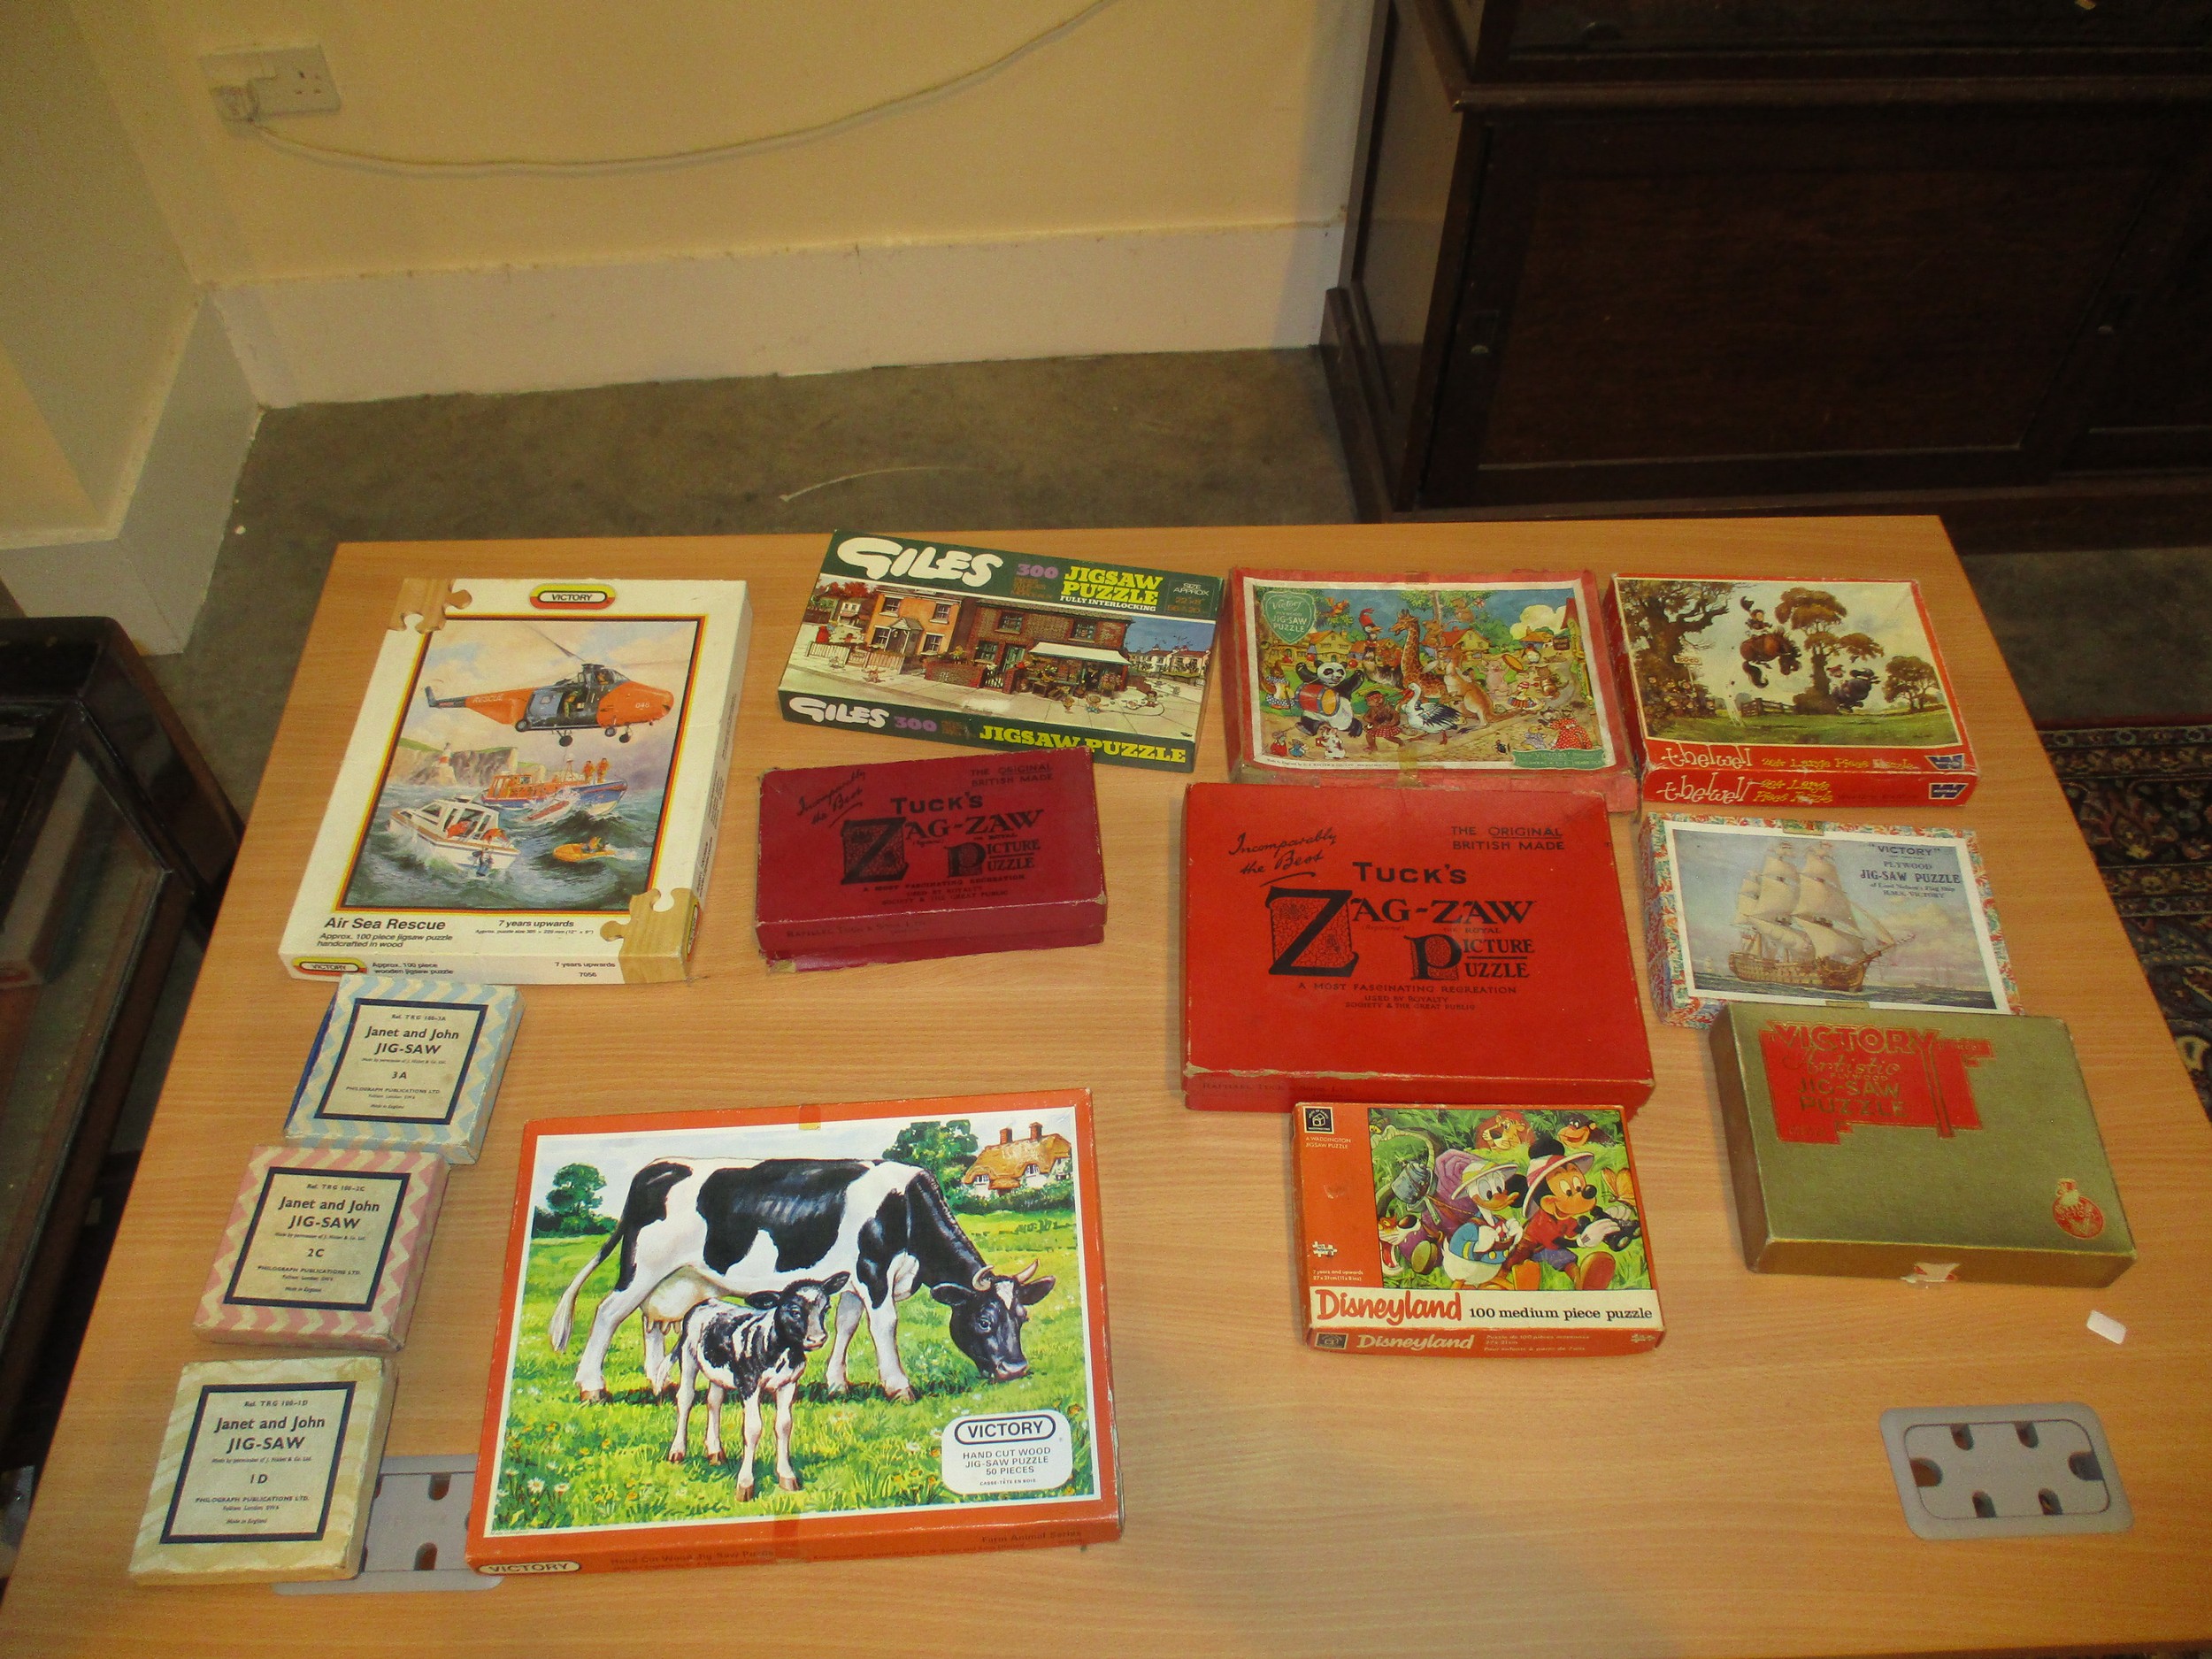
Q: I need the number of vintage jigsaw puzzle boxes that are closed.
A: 13